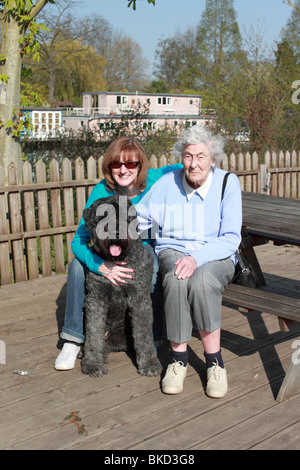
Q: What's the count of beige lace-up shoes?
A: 2